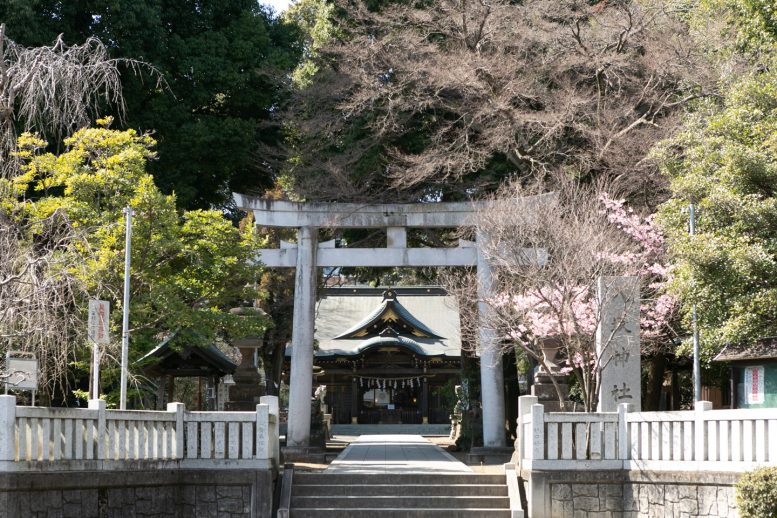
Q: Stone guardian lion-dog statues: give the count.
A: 2